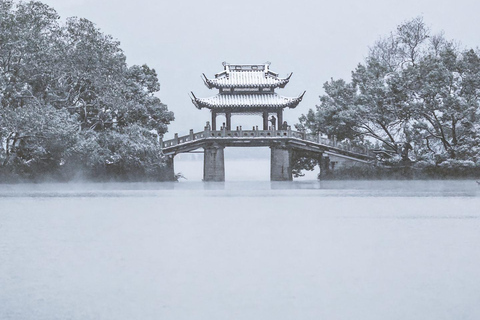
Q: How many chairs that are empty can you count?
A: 0